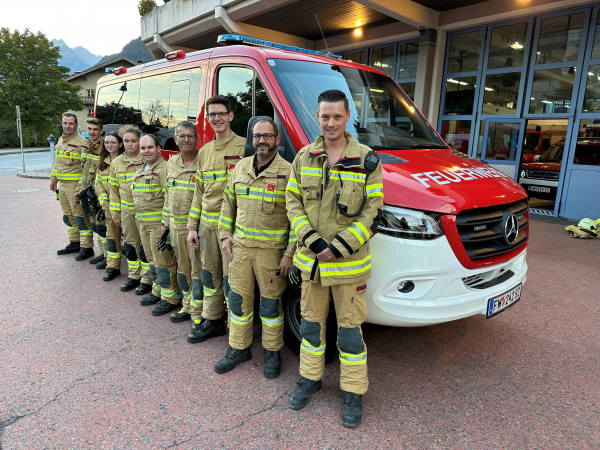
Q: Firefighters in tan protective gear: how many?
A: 9